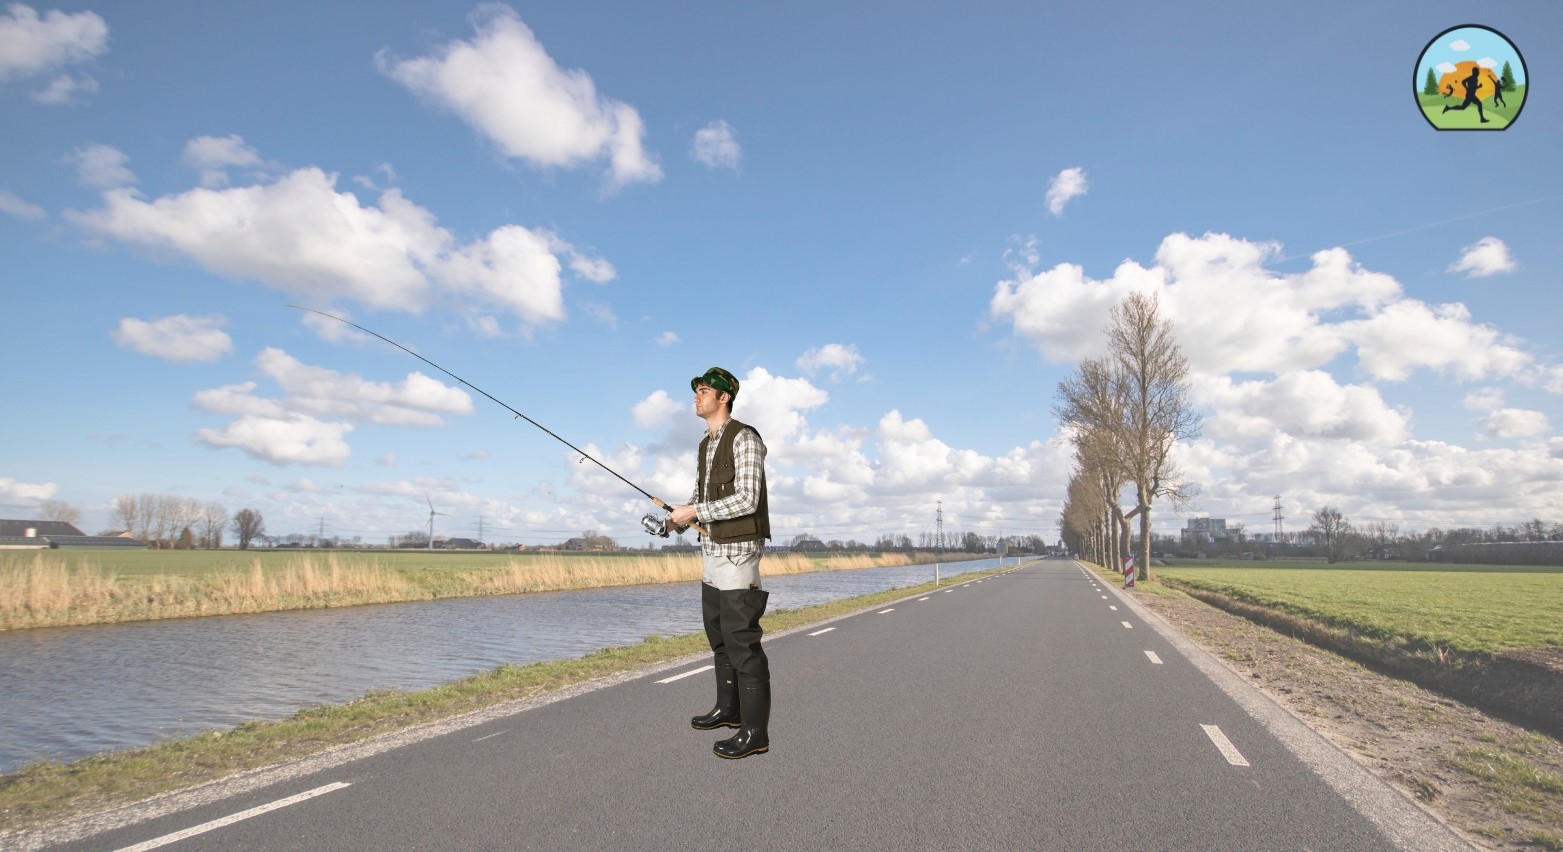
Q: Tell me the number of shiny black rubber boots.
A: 2